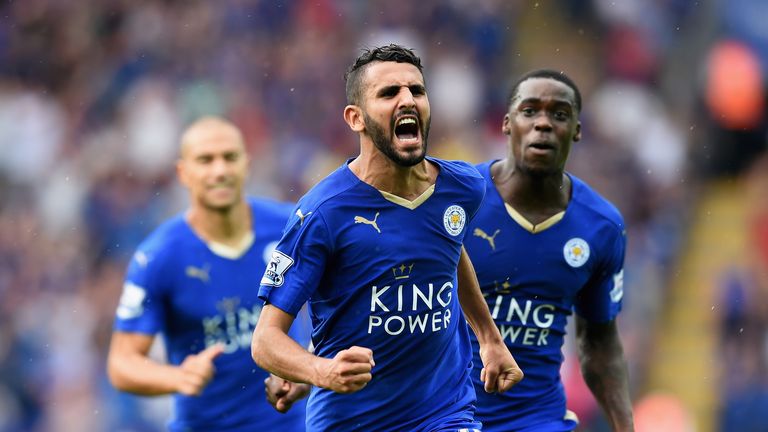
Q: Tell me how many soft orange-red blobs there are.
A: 2